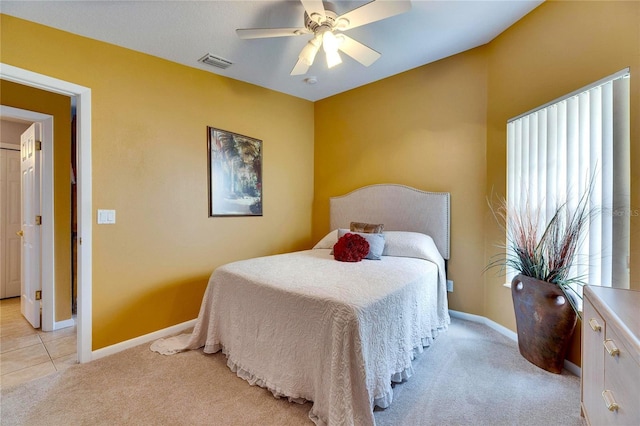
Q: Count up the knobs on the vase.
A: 2